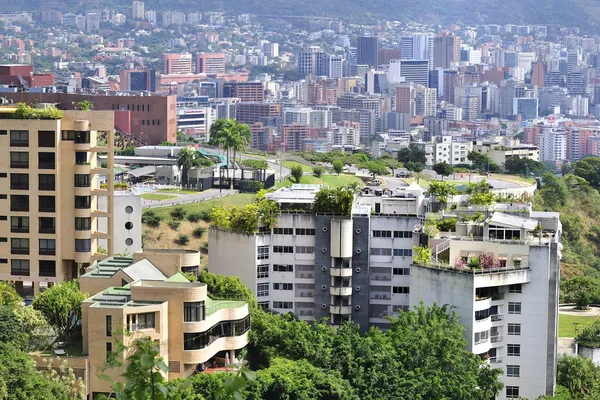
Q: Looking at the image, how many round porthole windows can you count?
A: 13